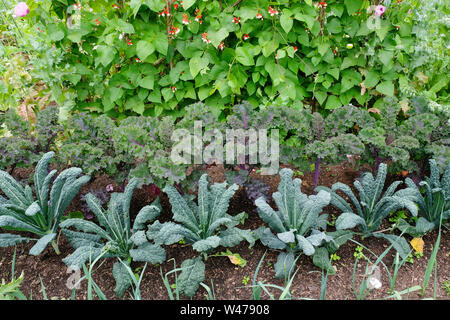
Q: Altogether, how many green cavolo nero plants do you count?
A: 6